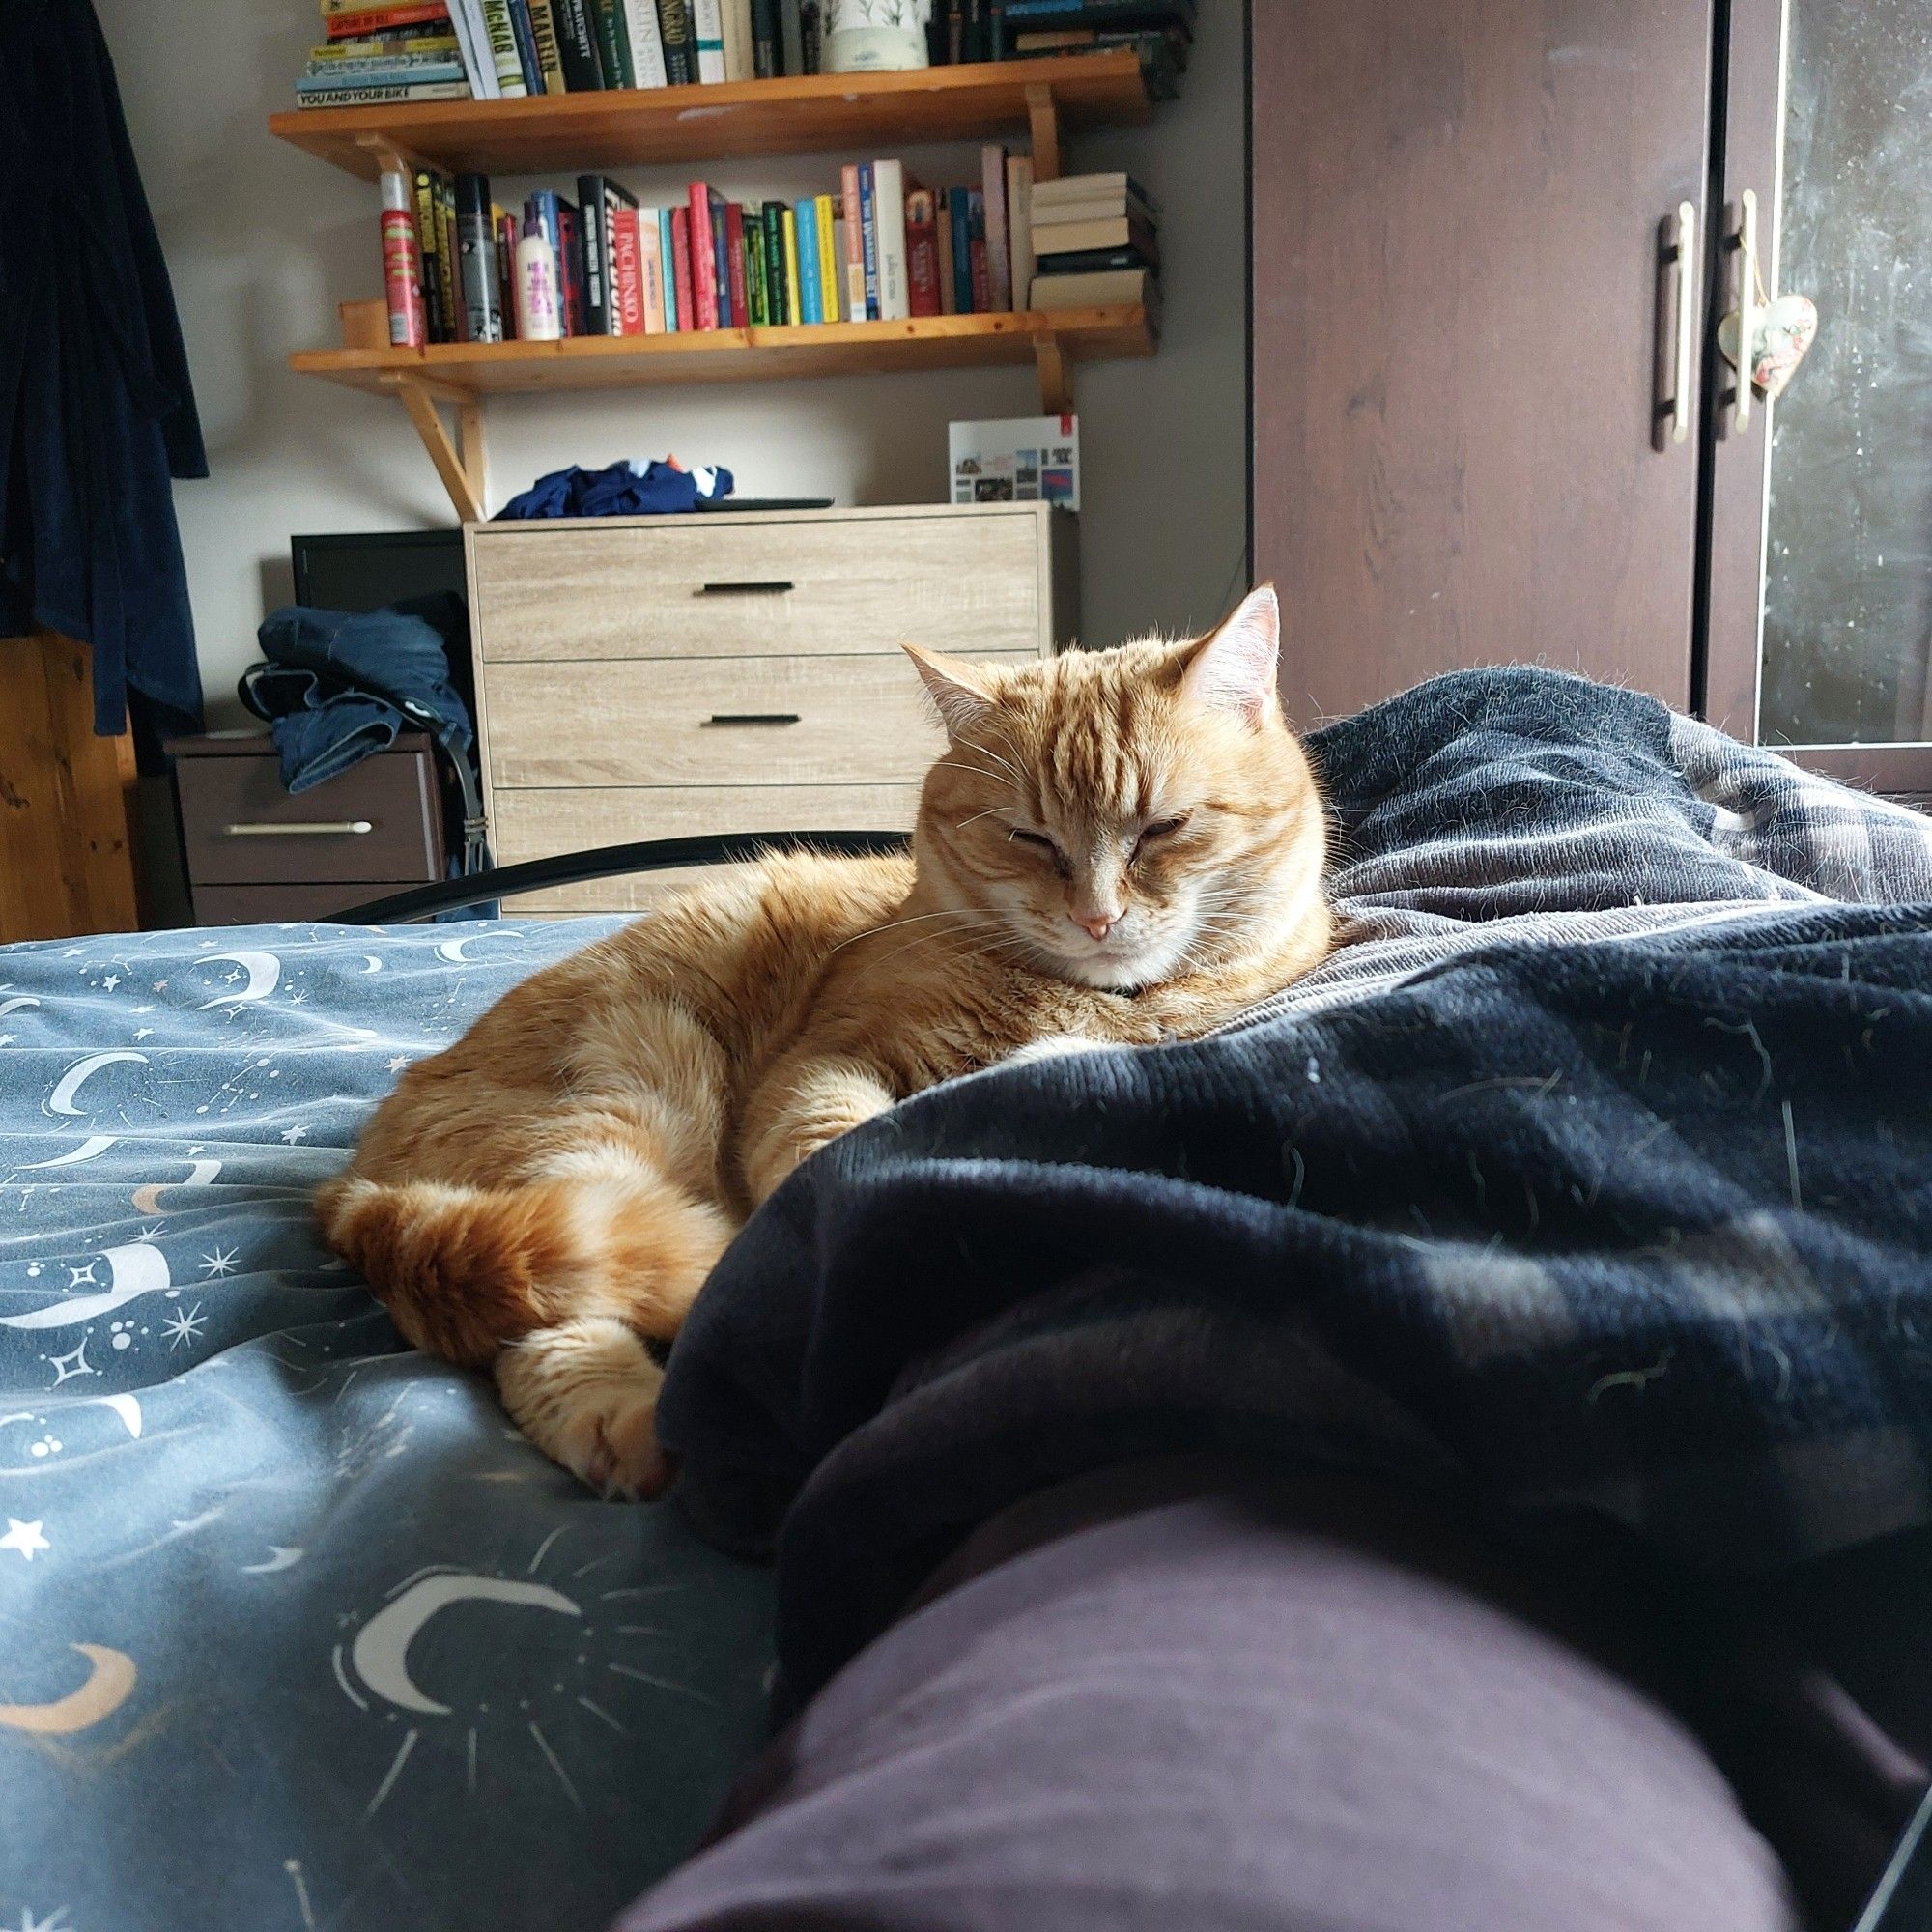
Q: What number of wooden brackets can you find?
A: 4